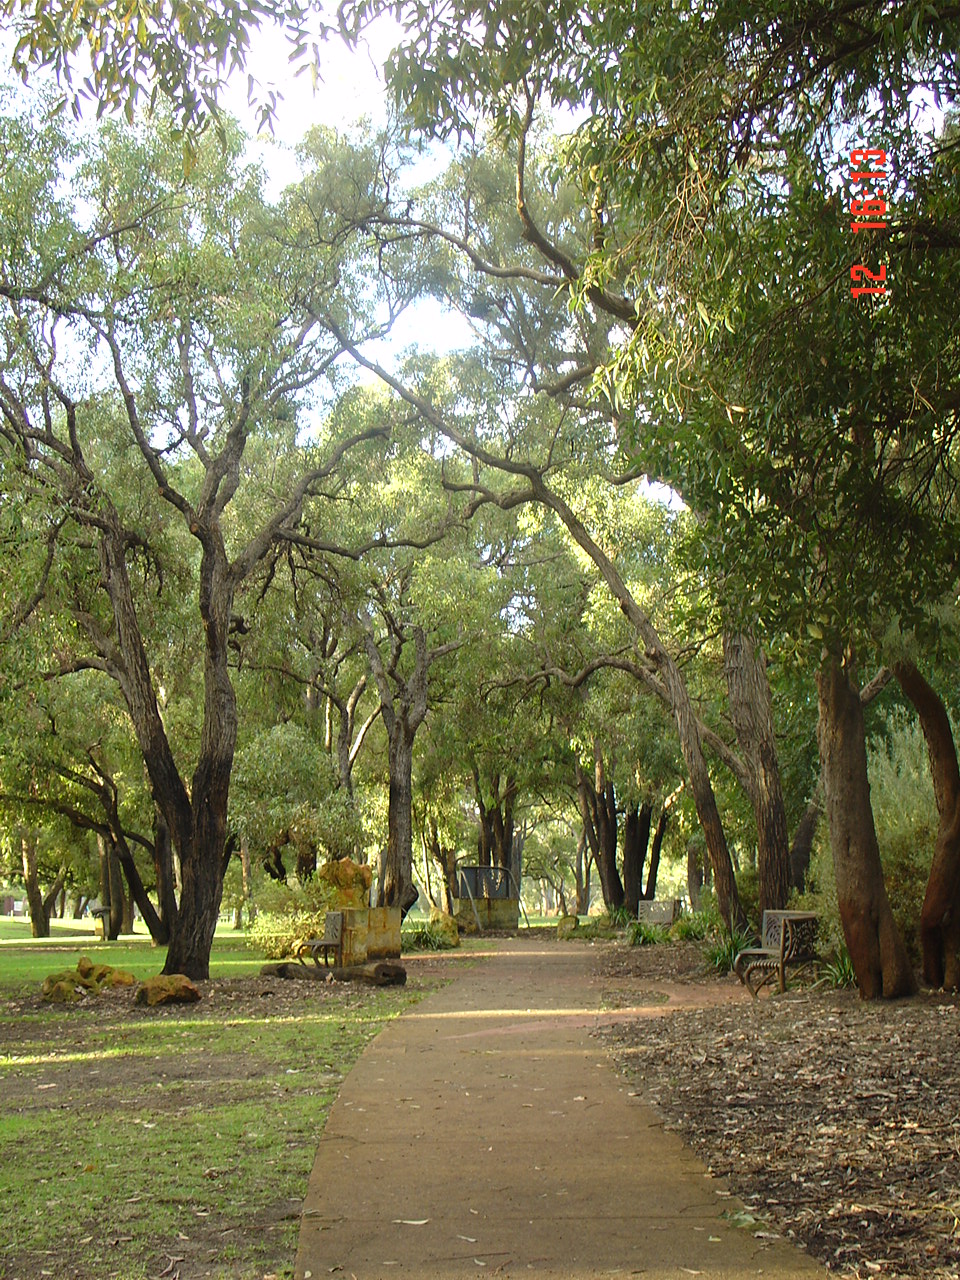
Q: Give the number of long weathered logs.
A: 1